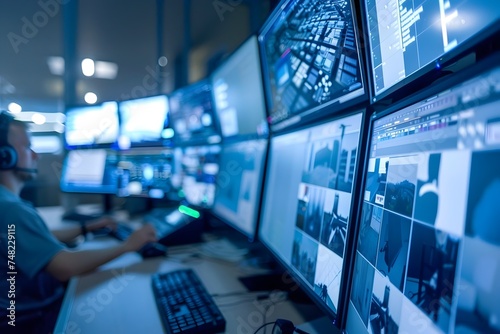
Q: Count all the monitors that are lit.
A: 12